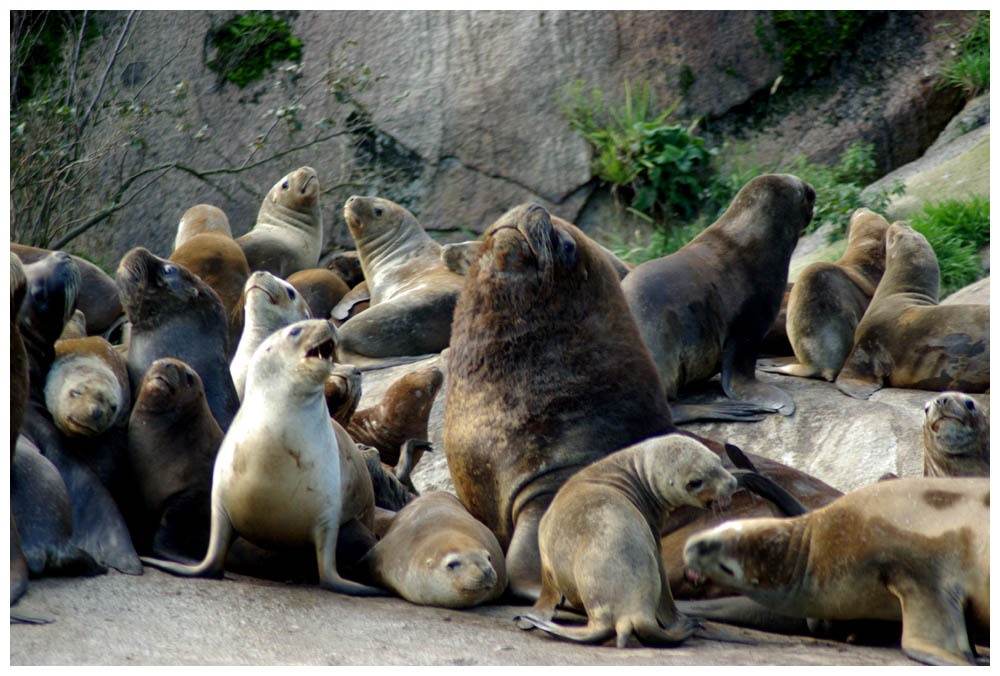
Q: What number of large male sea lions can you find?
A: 1